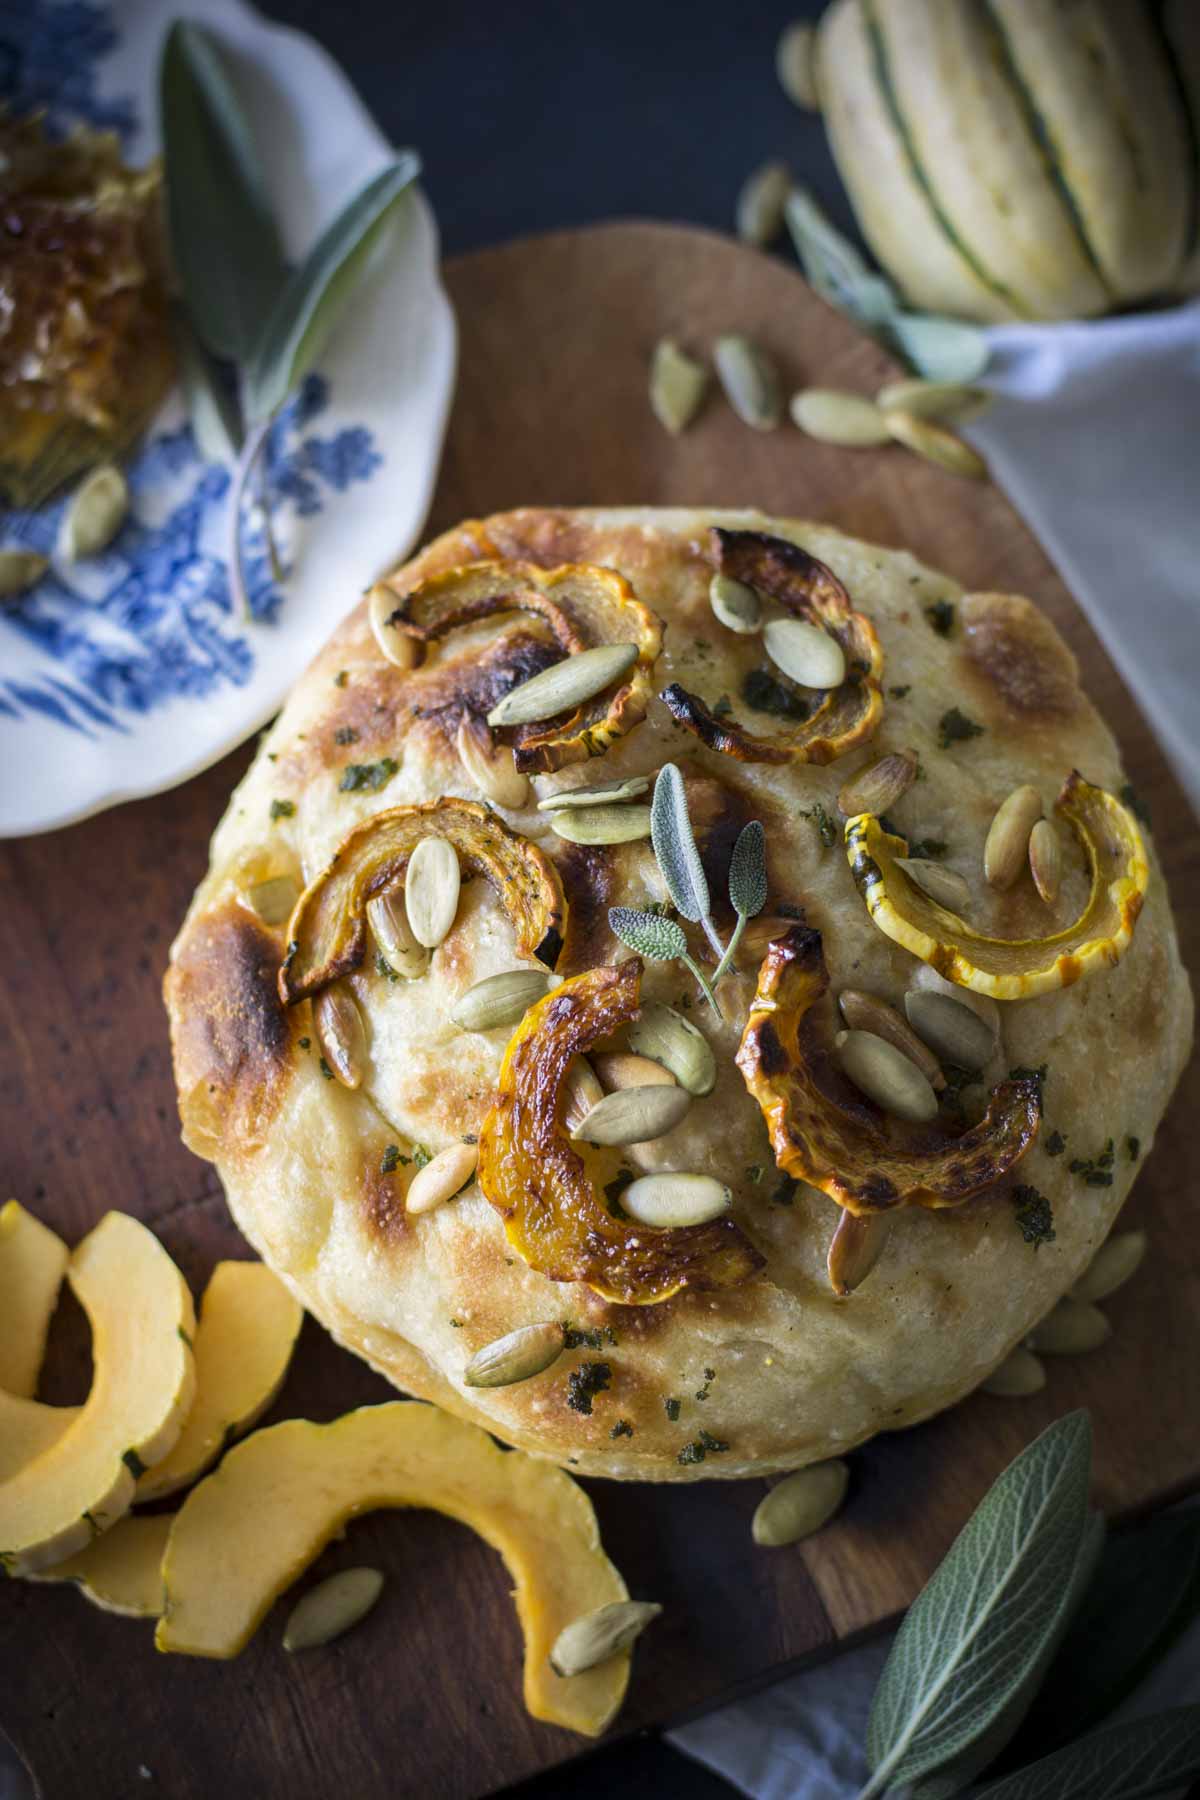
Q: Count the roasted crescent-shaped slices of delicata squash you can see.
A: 6